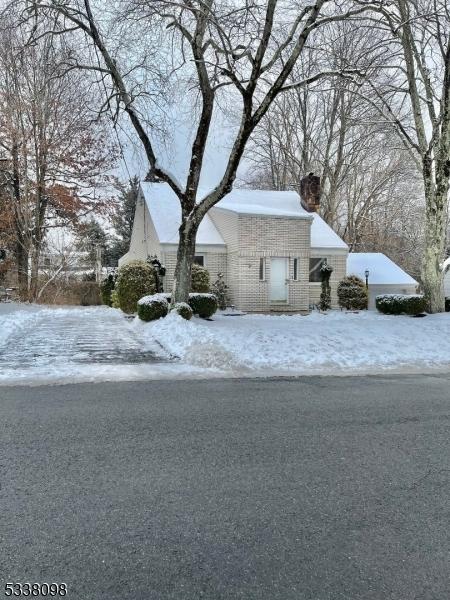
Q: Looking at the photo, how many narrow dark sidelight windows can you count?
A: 2